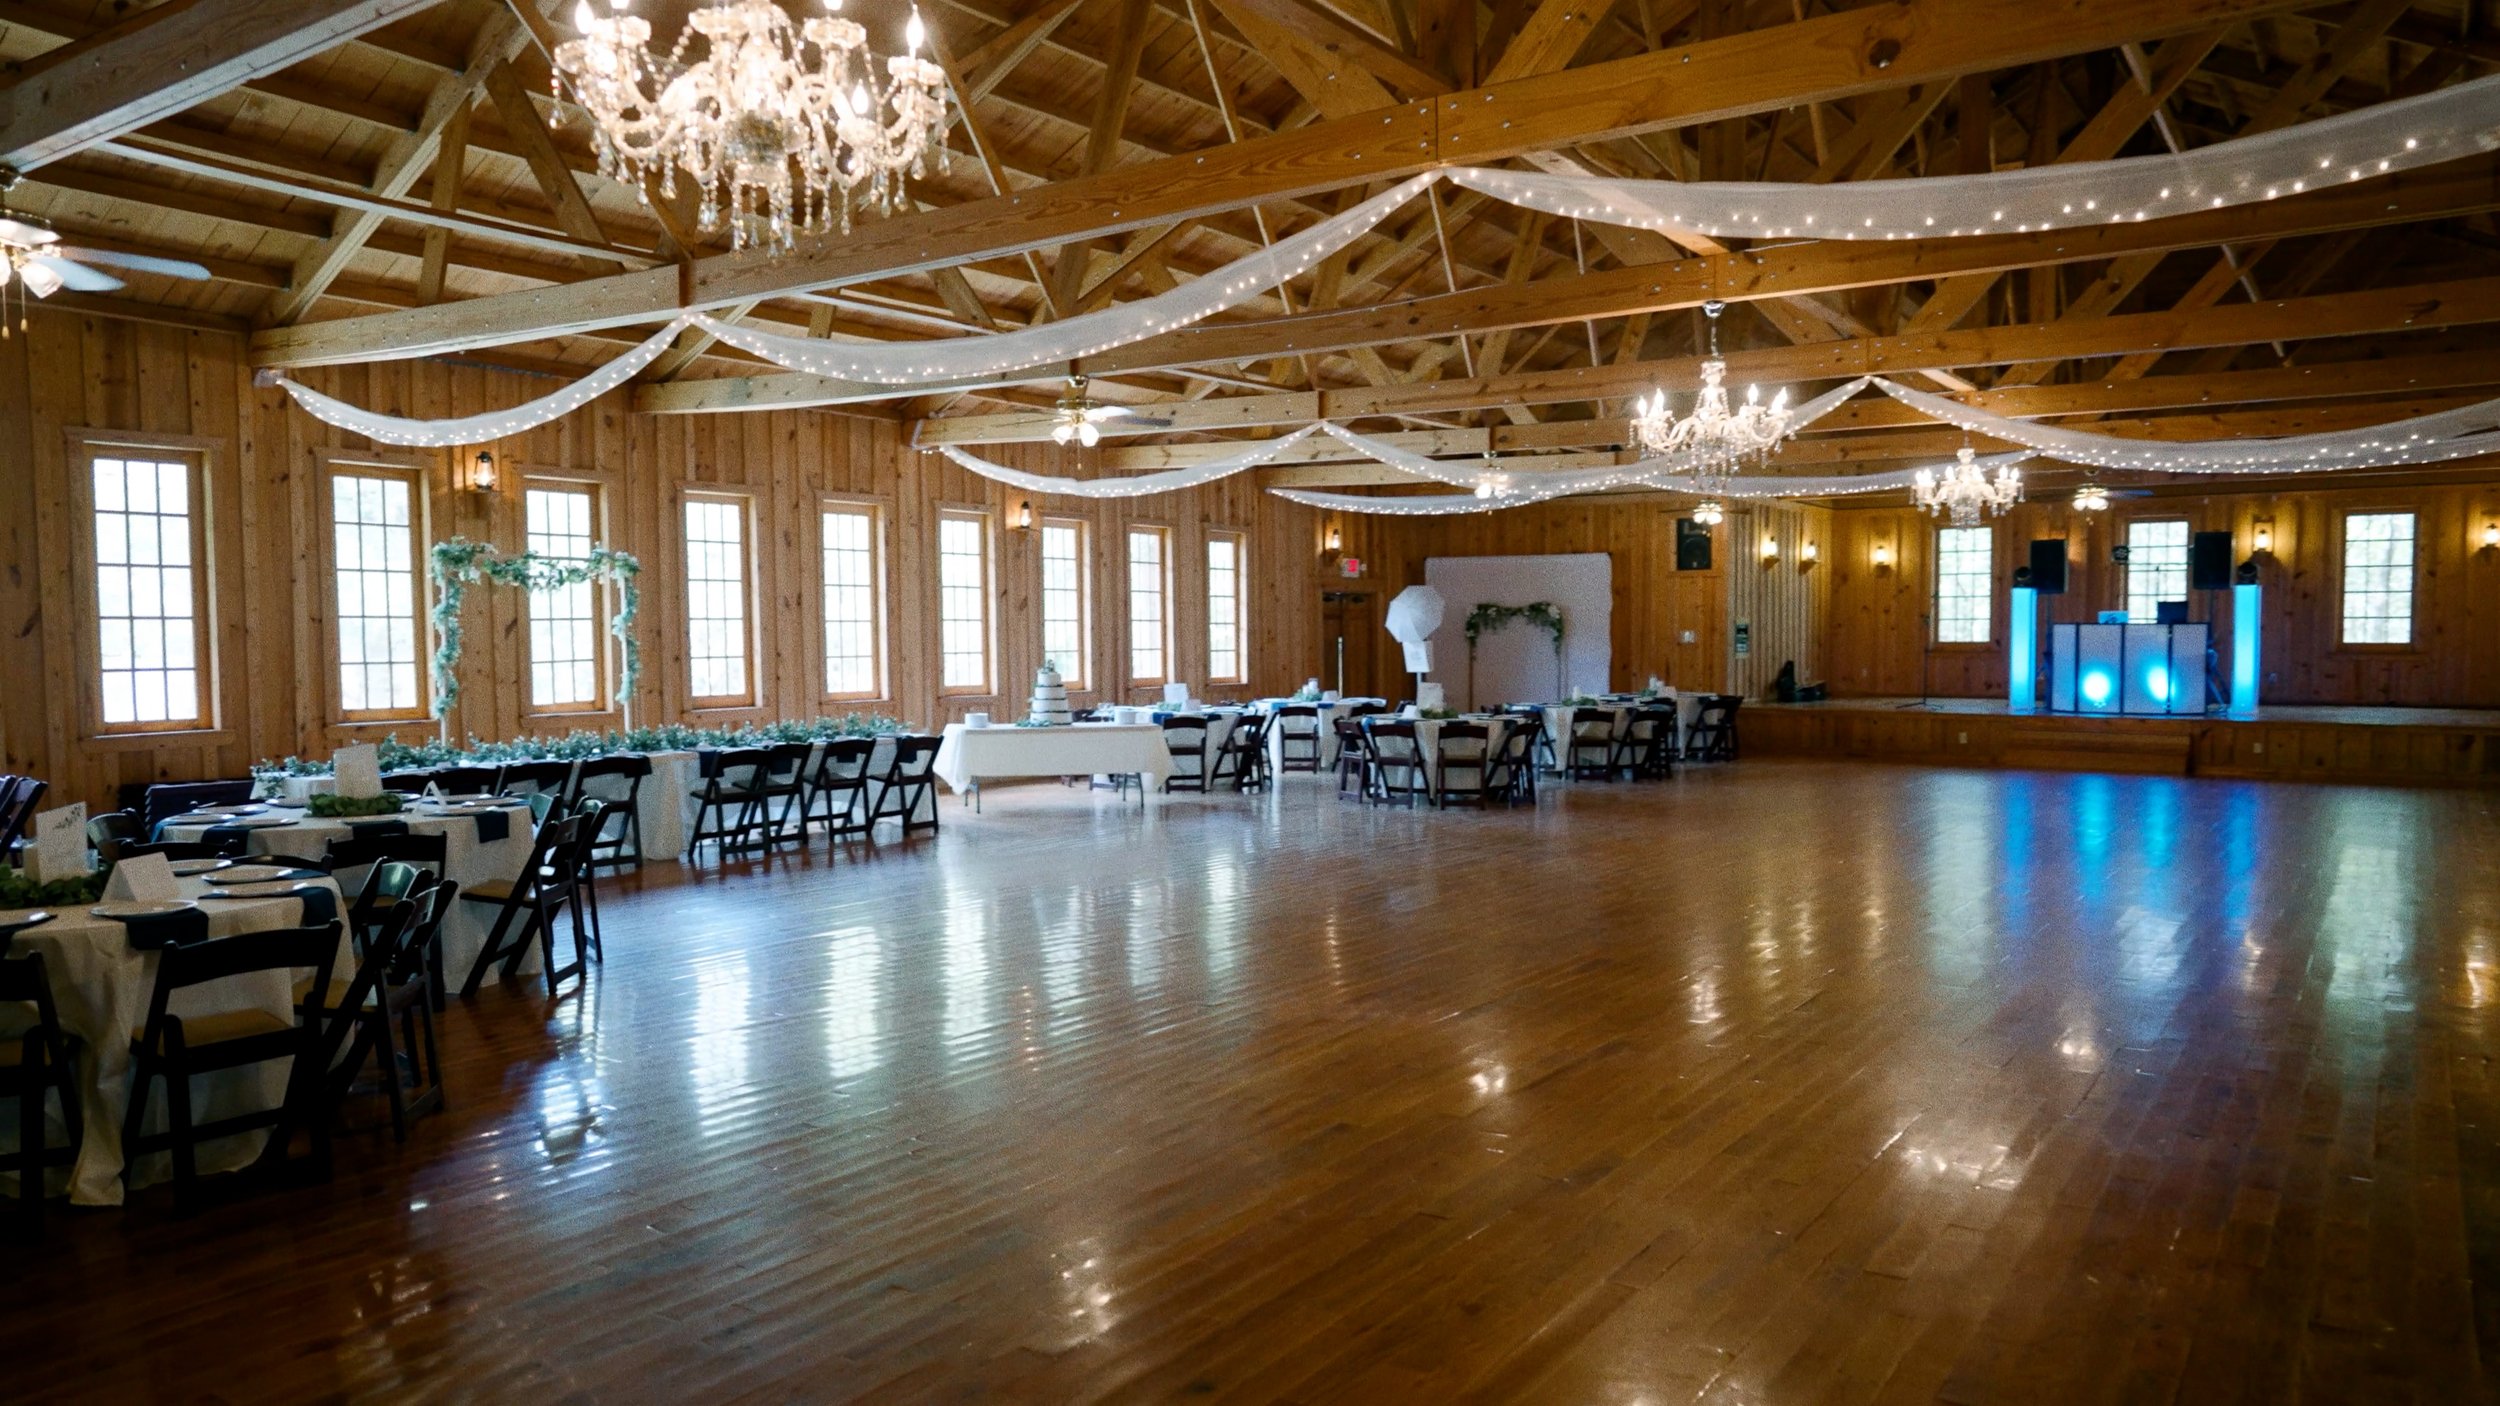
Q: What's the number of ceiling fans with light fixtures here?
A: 5